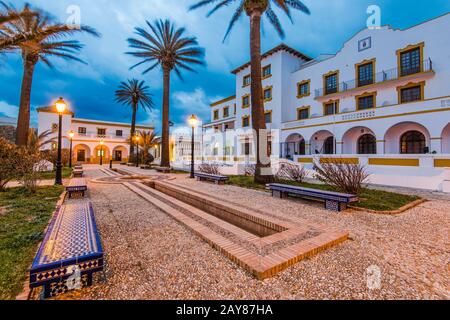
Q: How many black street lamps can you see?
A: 5